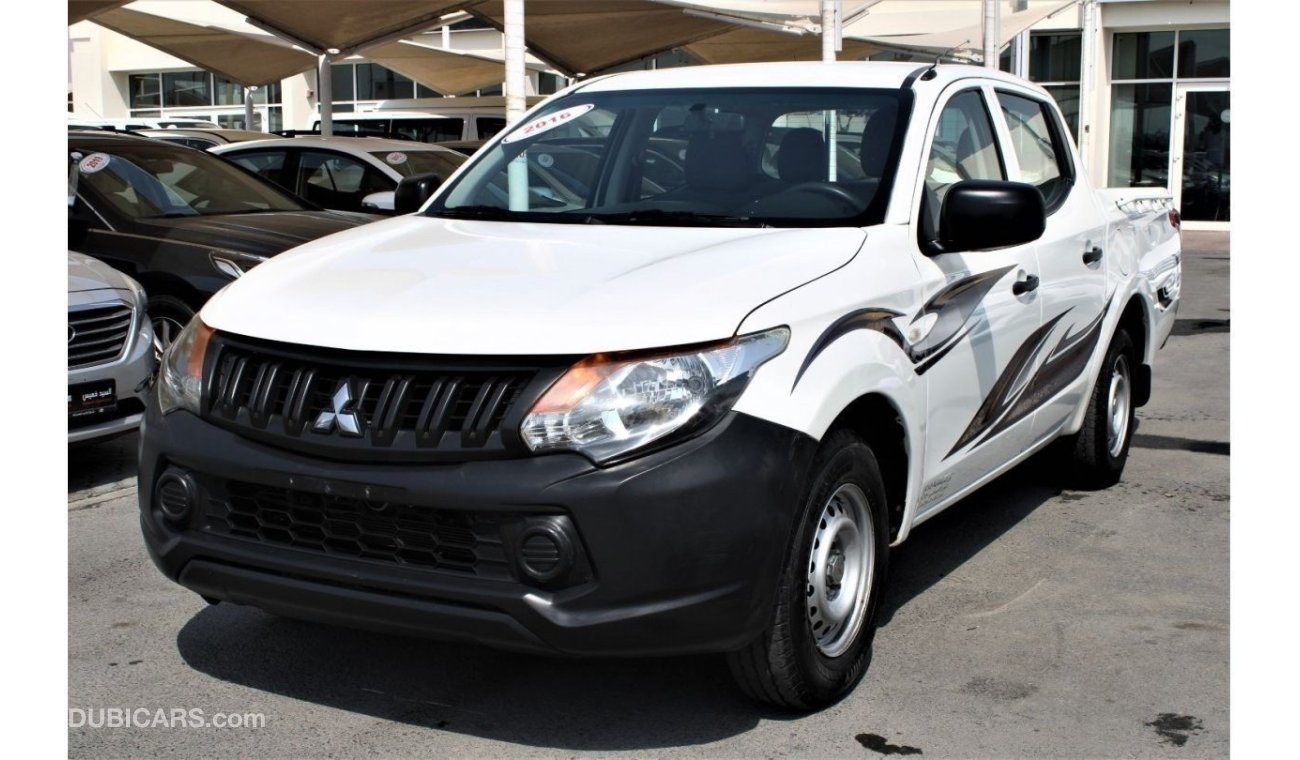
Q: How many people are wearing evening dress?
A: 0